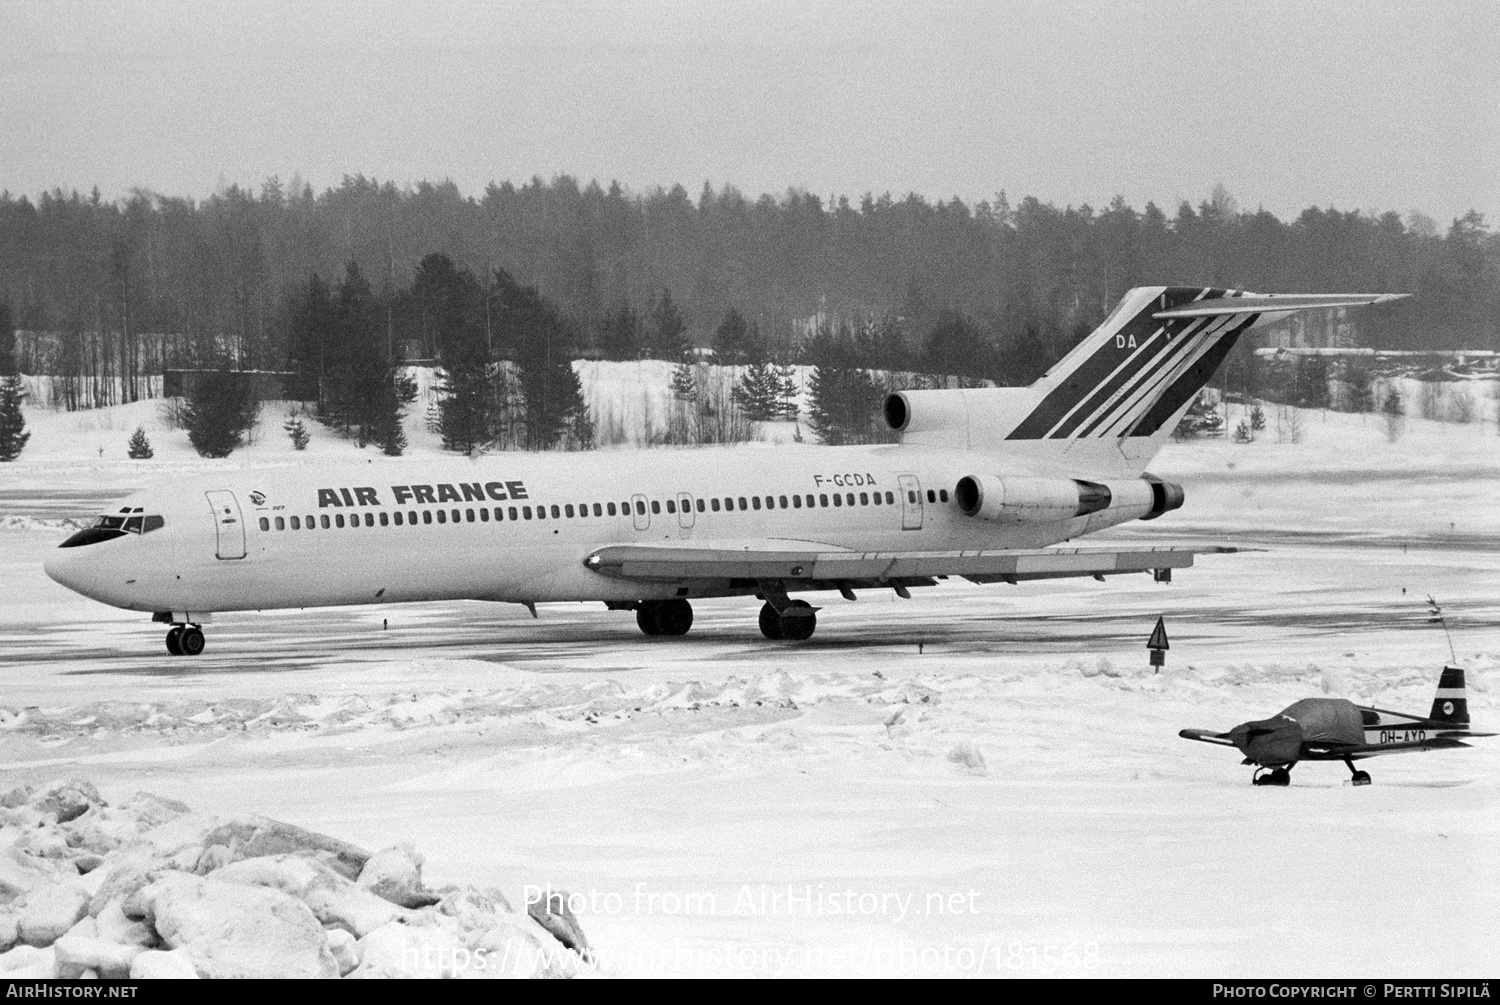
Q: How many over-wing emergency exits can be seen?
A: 2